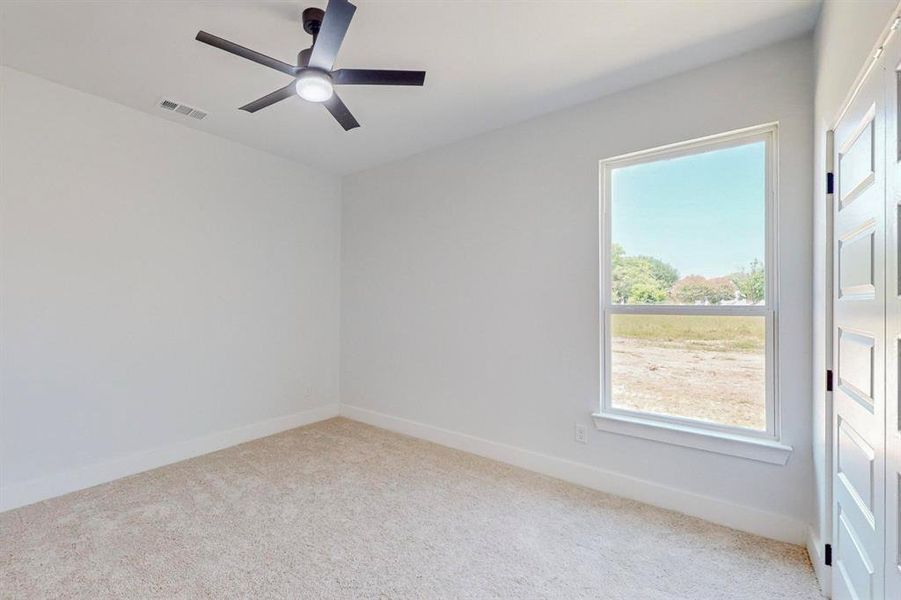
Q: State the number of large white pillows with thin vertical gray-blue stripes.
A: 0